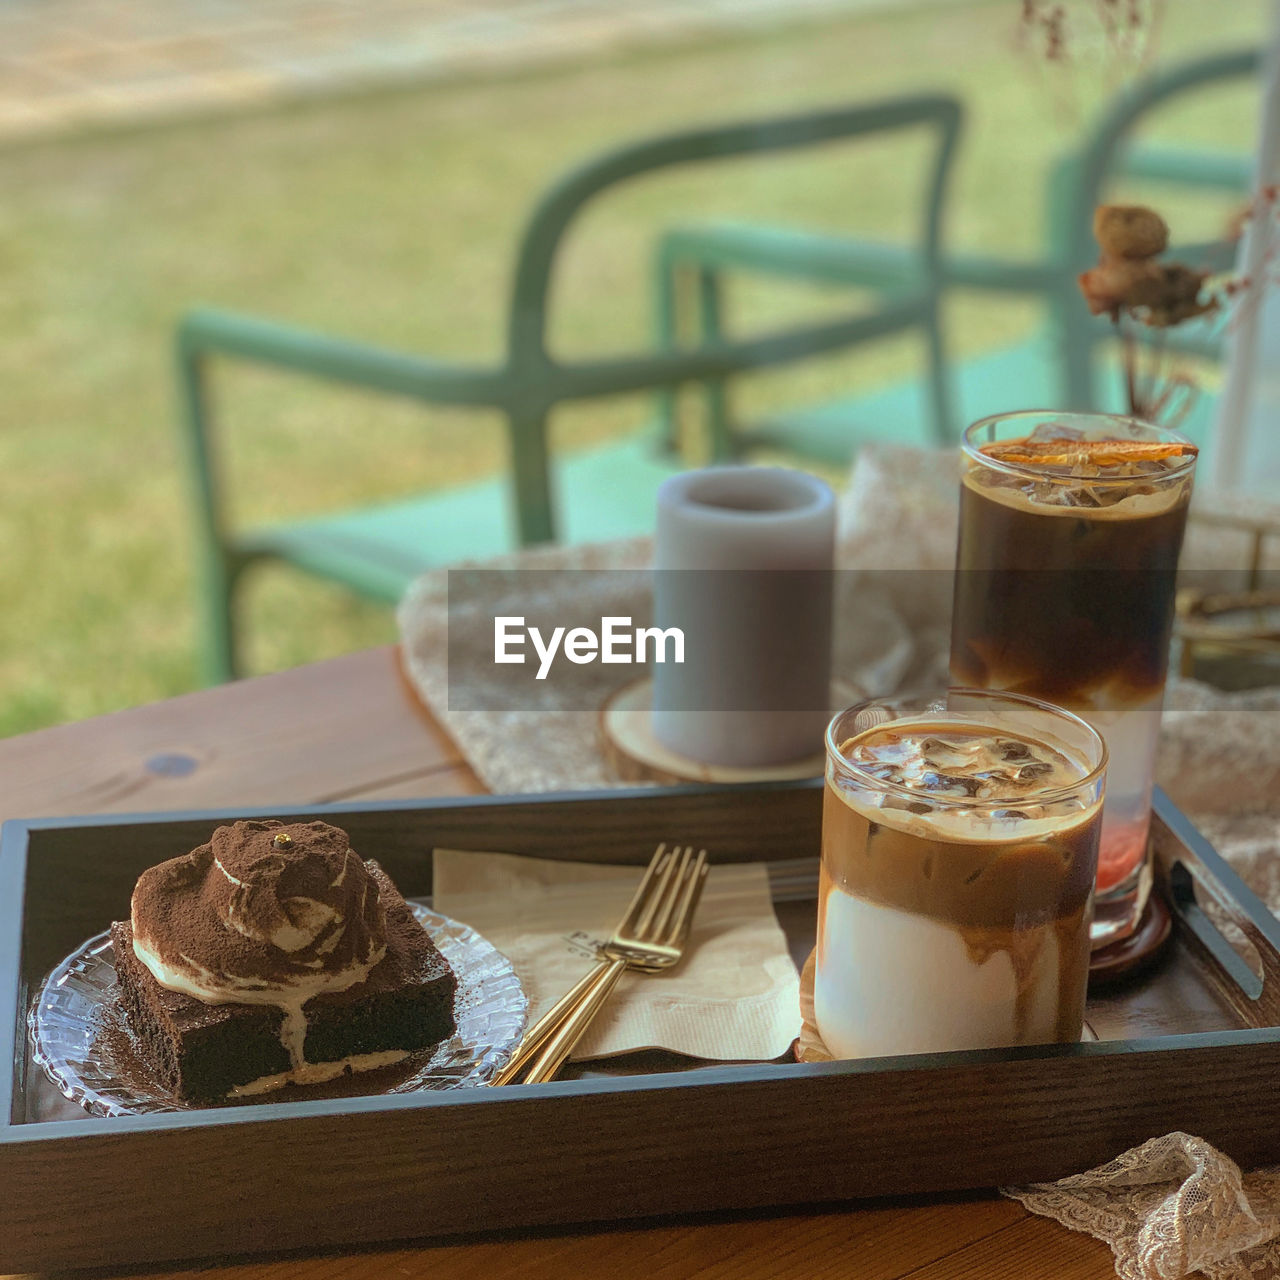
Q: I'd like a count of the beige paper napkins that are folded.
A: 1